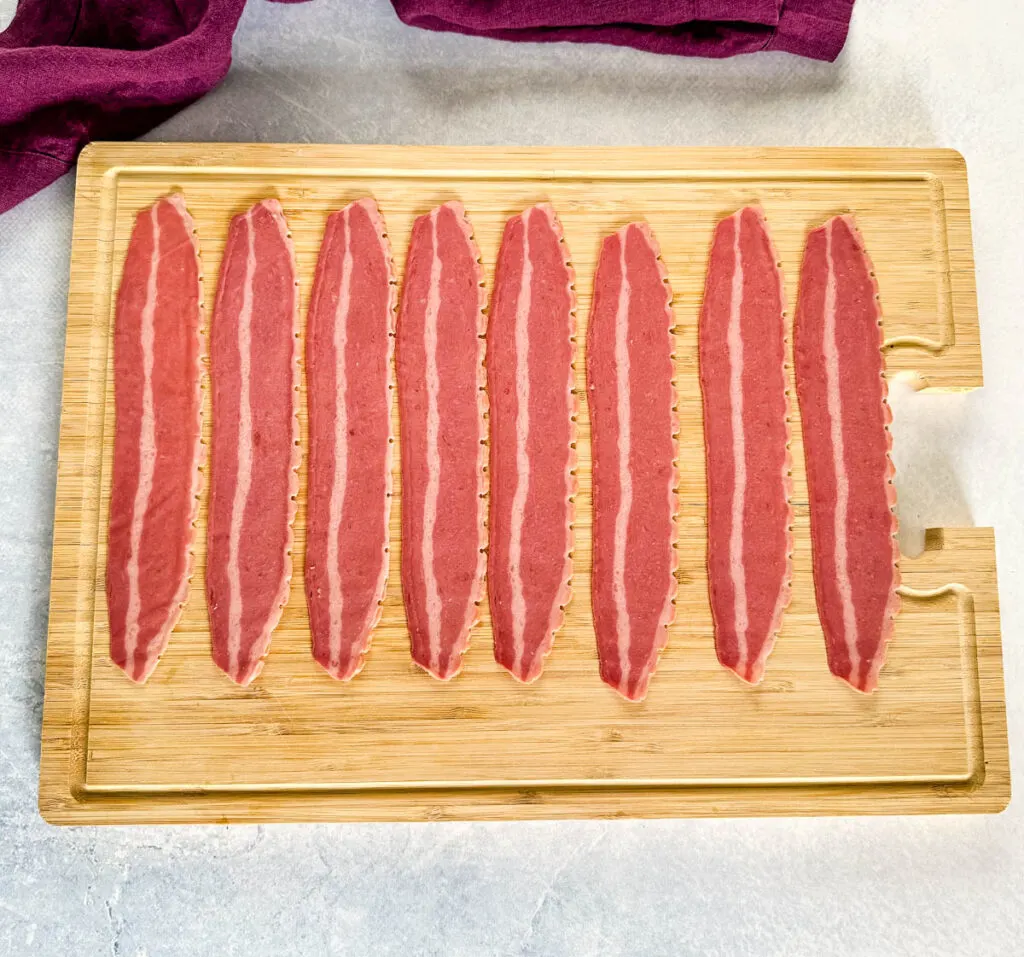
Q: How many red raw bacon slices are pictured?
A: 8